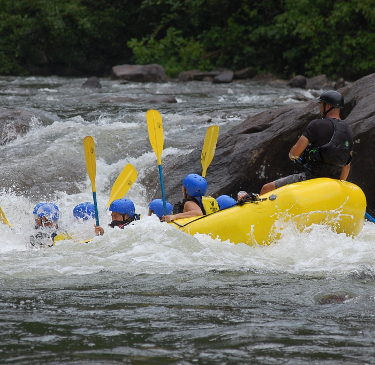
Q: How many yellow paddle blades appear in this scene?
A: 5